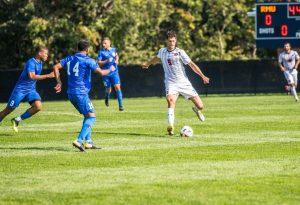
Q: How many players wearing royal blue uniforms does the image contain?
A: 3